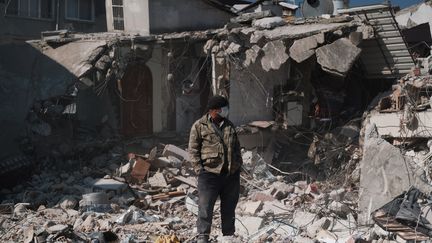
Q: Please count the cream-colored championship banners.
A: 0